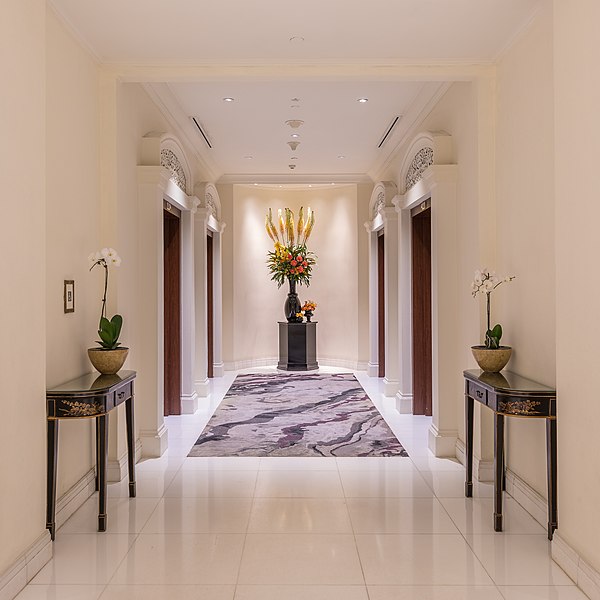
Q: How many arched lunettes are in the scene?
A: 4